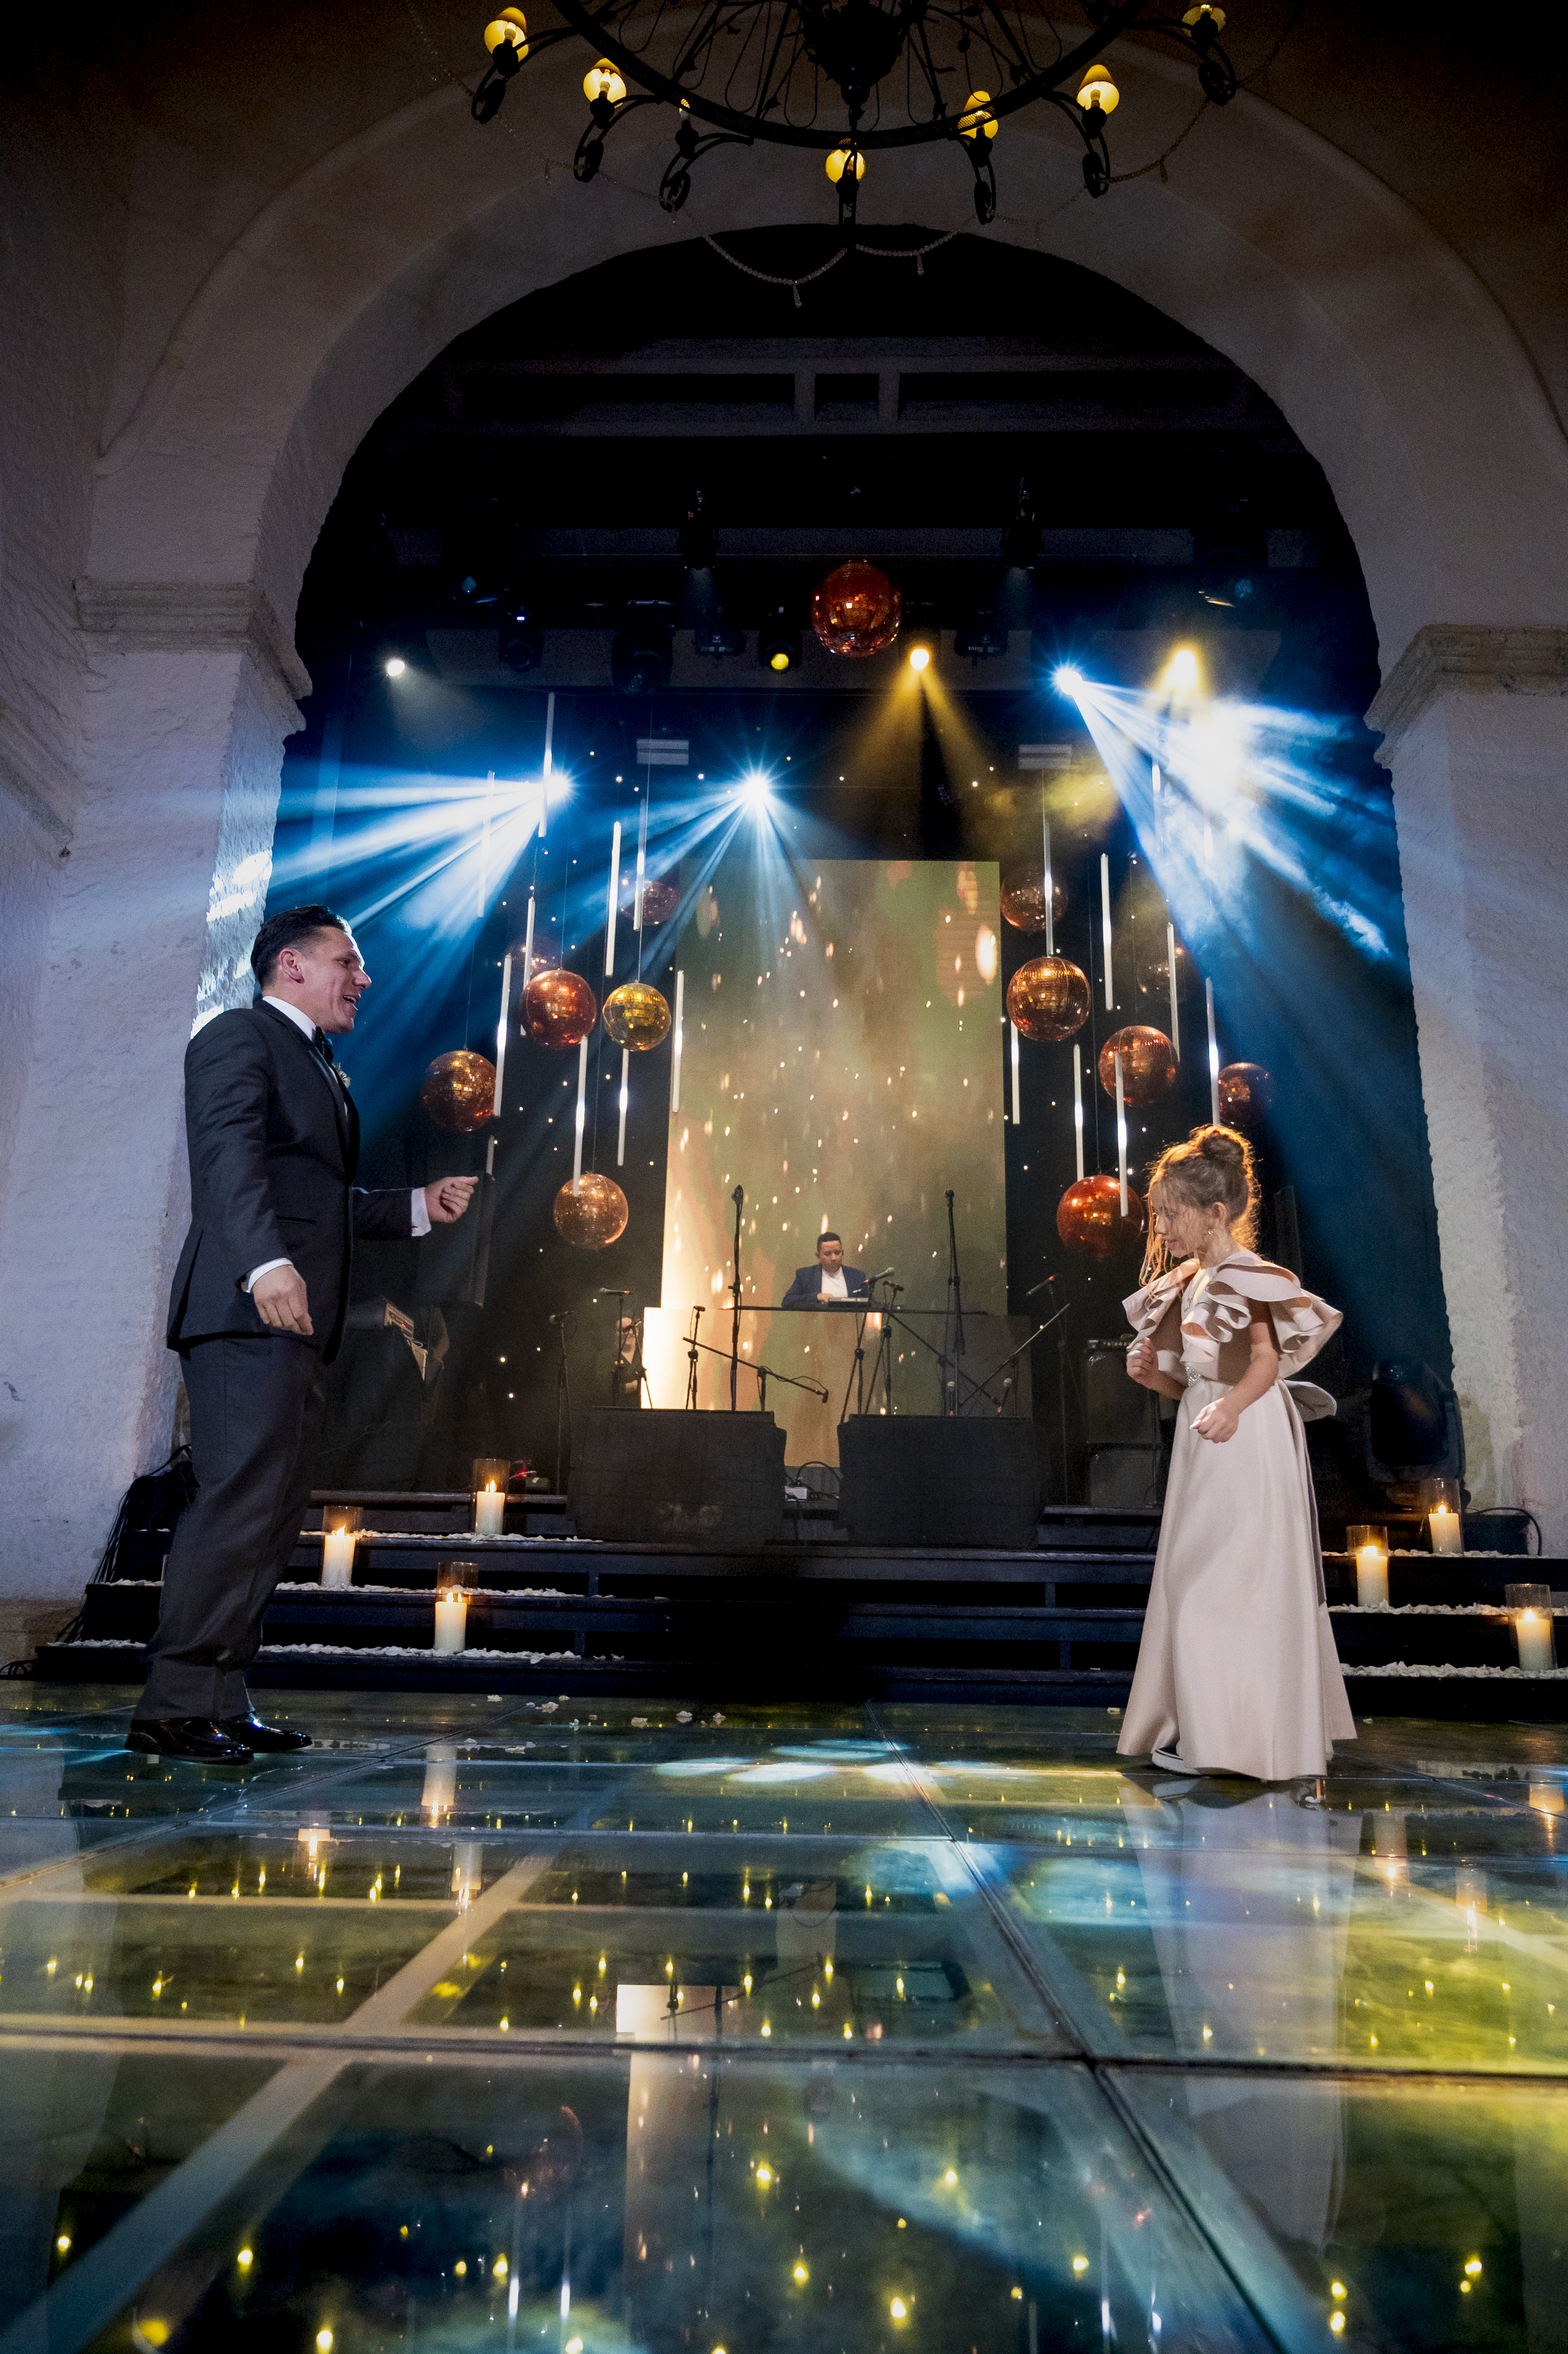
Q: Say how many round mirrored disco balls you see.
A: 13